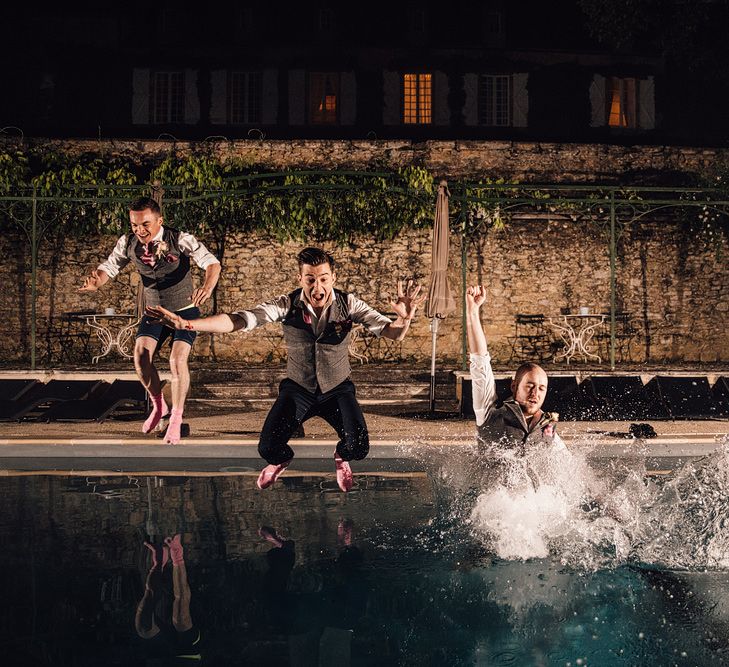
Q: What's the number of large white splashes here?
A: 1